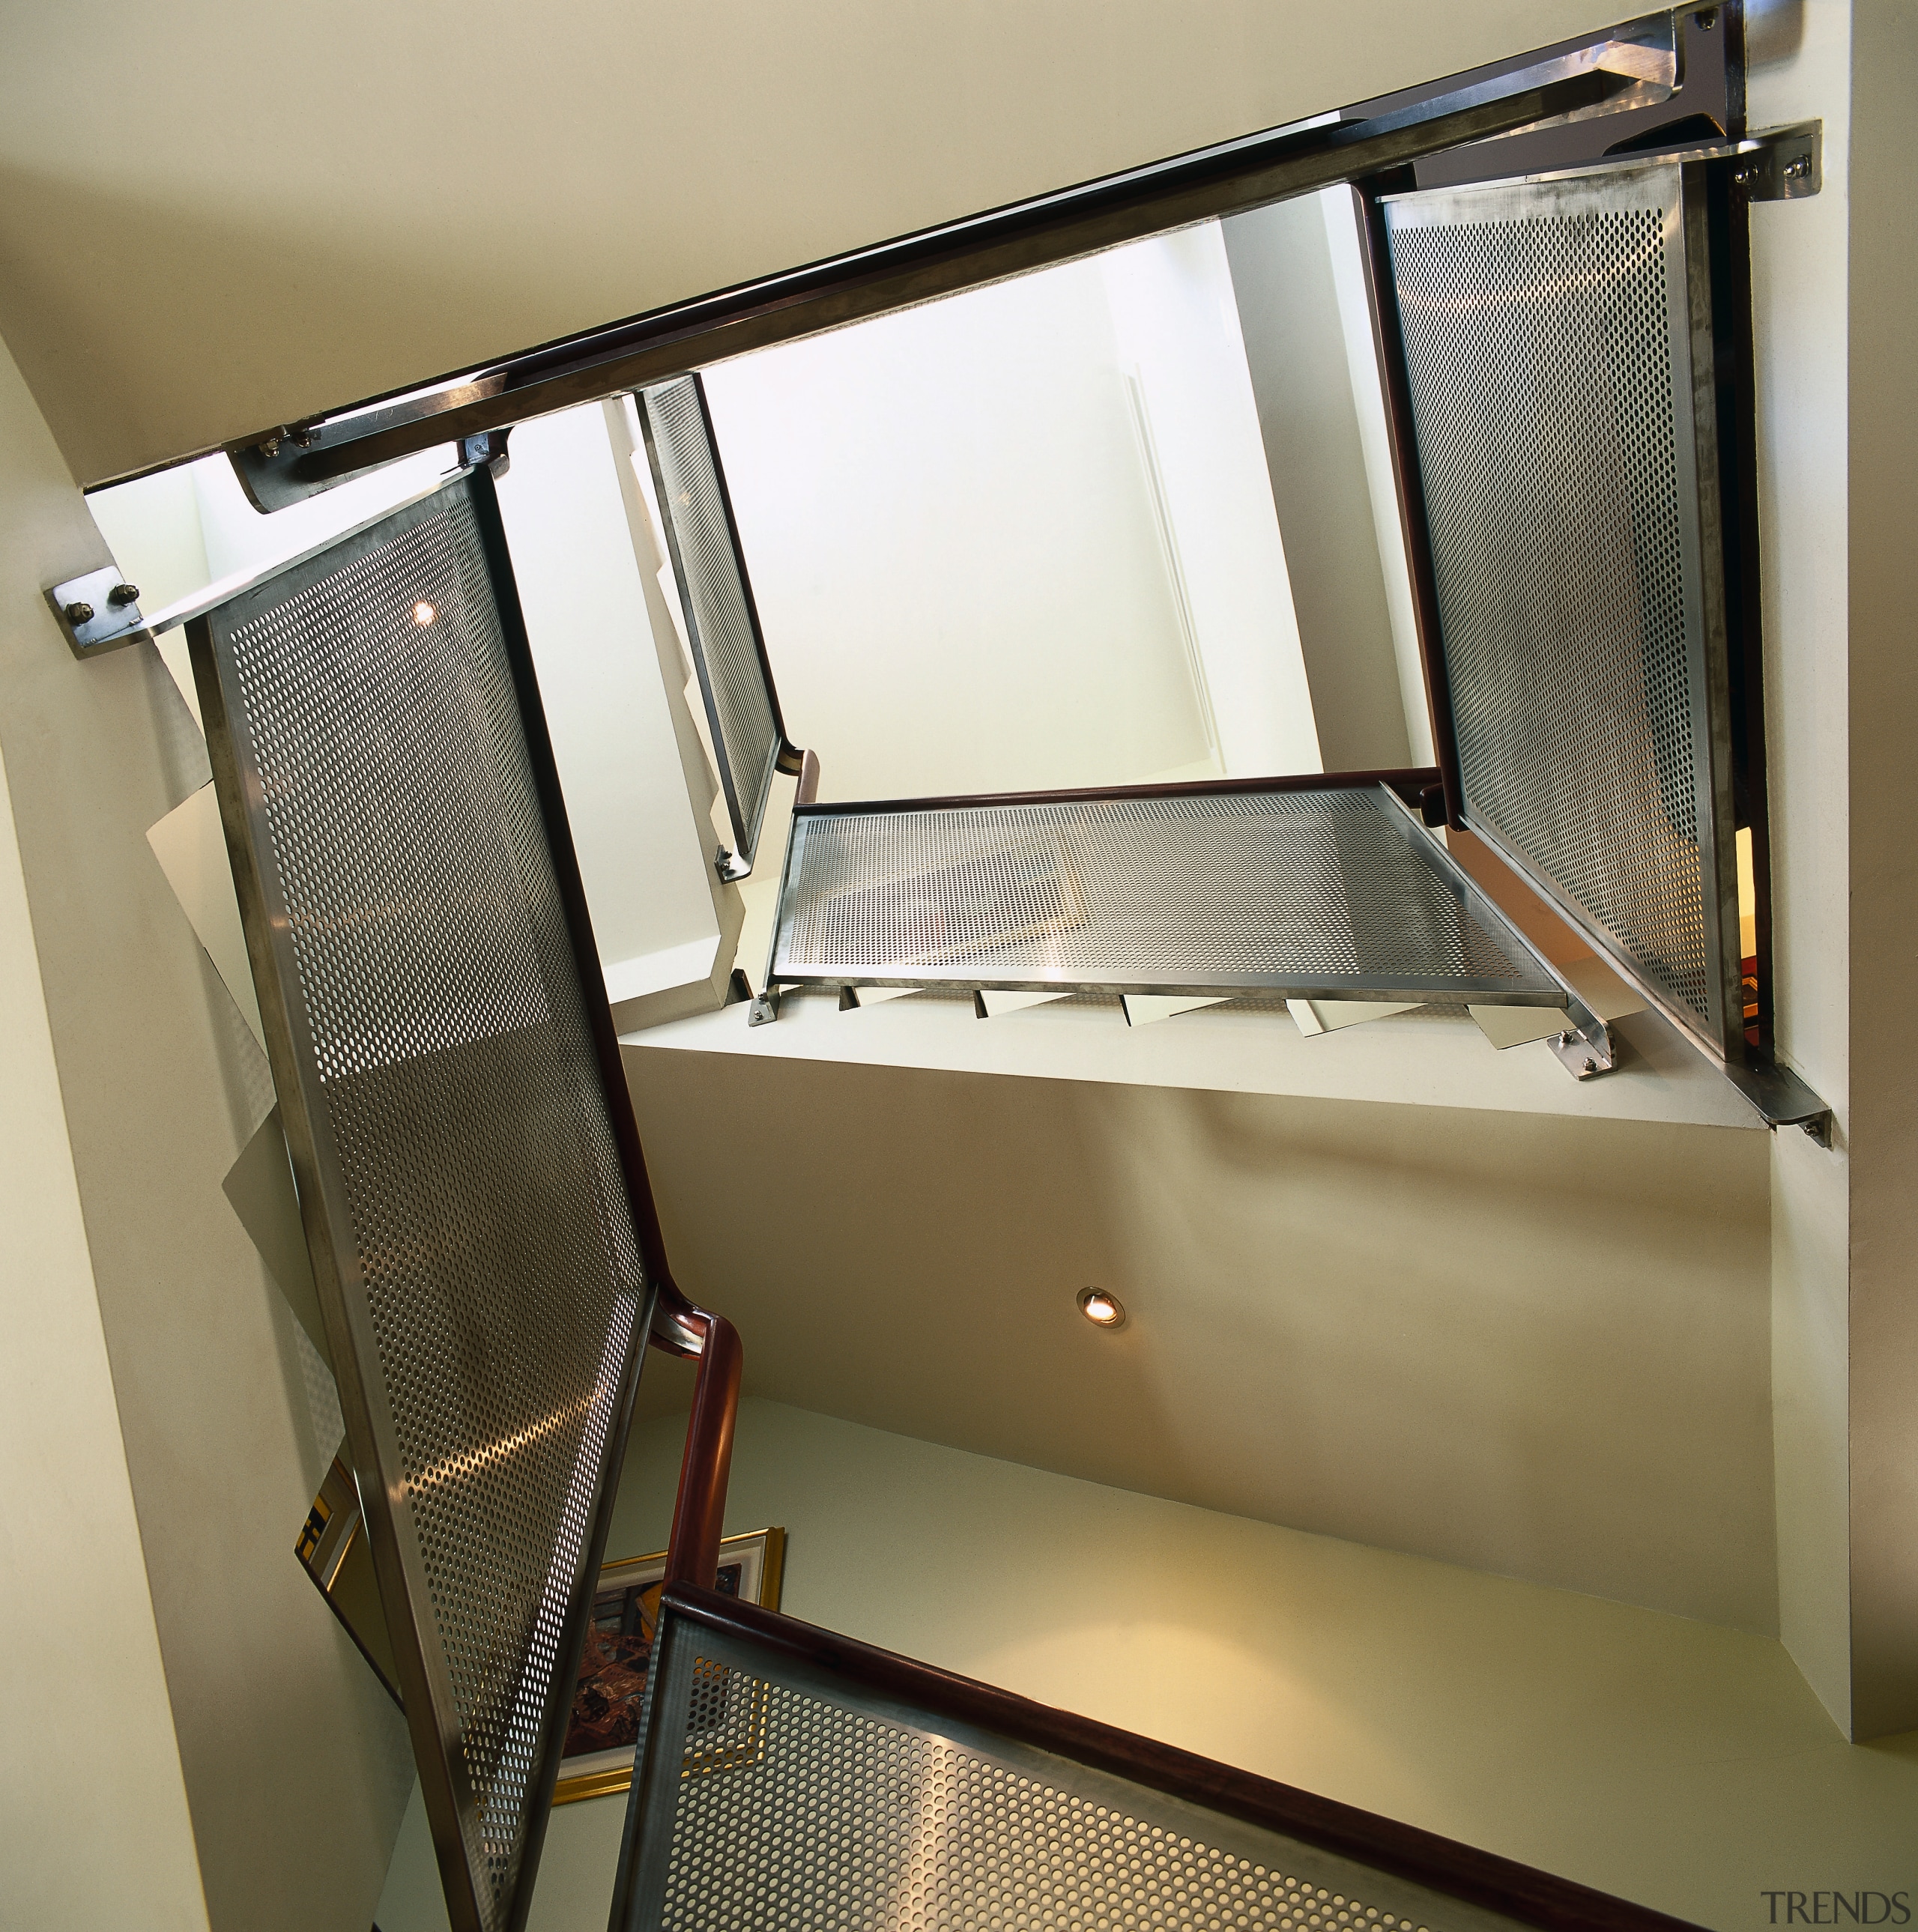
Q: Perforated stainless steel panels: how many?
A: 5